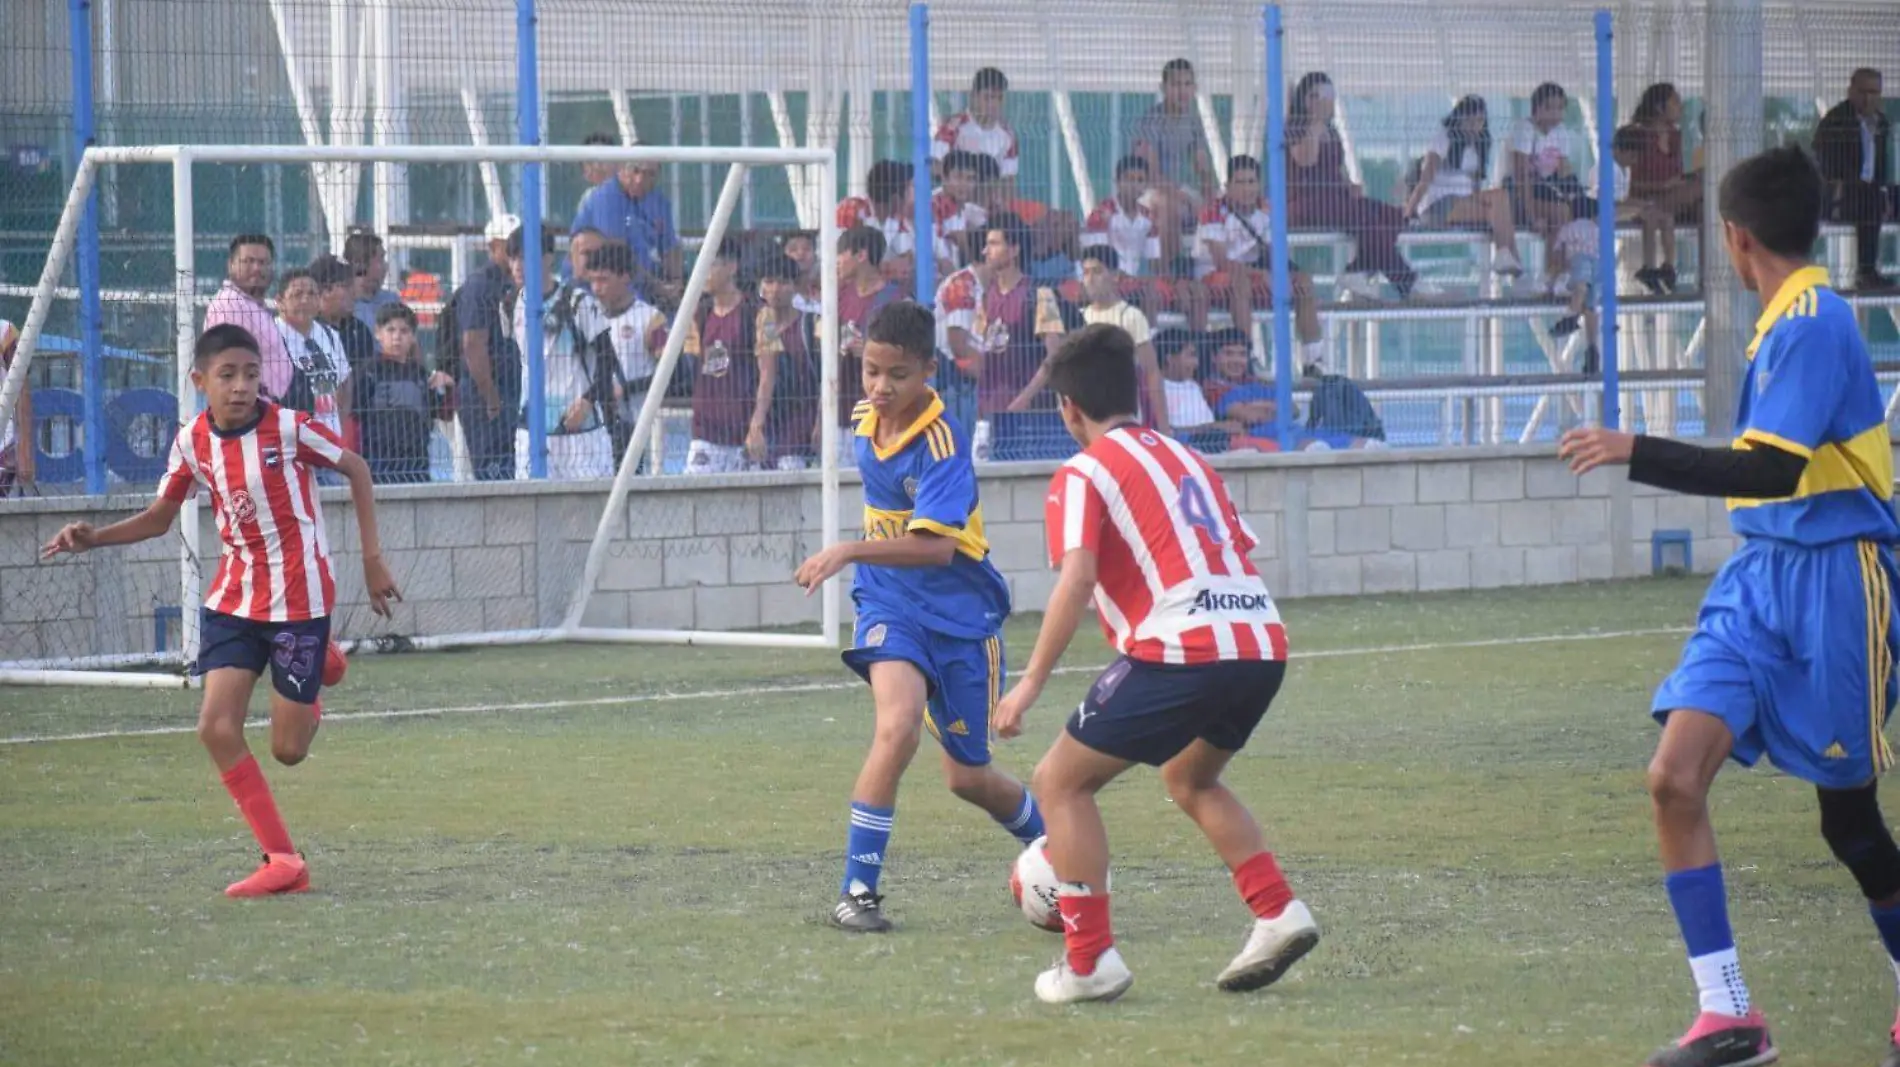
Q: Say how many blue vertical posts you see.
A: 5